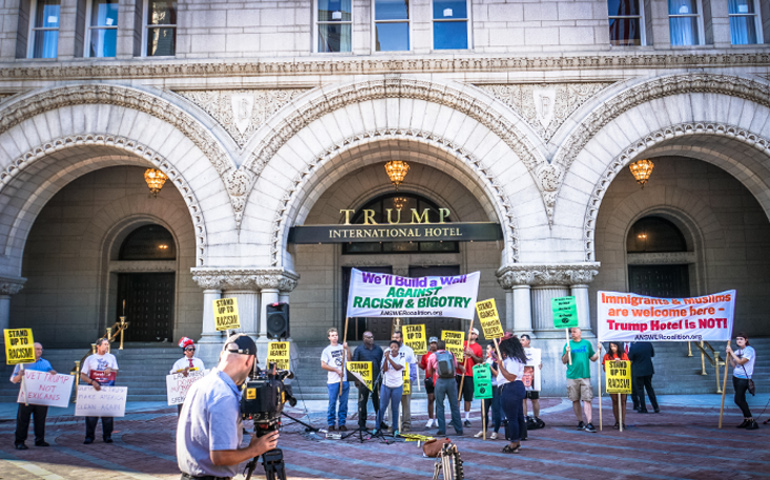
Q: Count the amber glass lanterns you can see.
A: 3